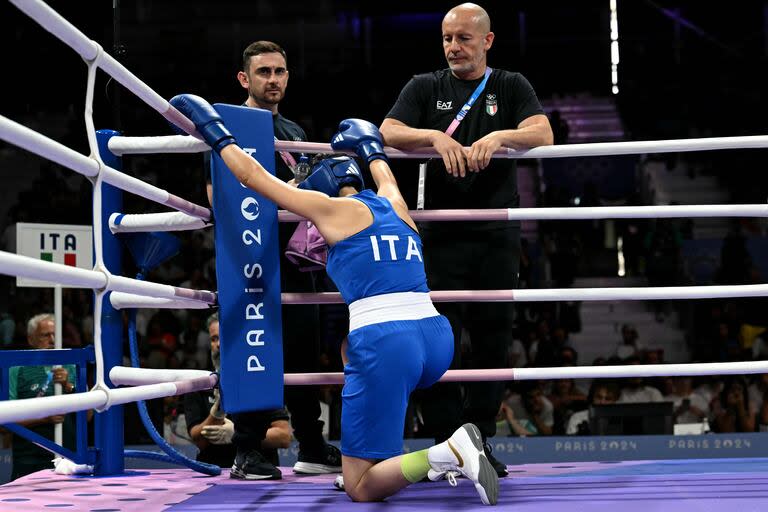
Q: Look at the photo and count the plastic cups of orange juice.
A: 0